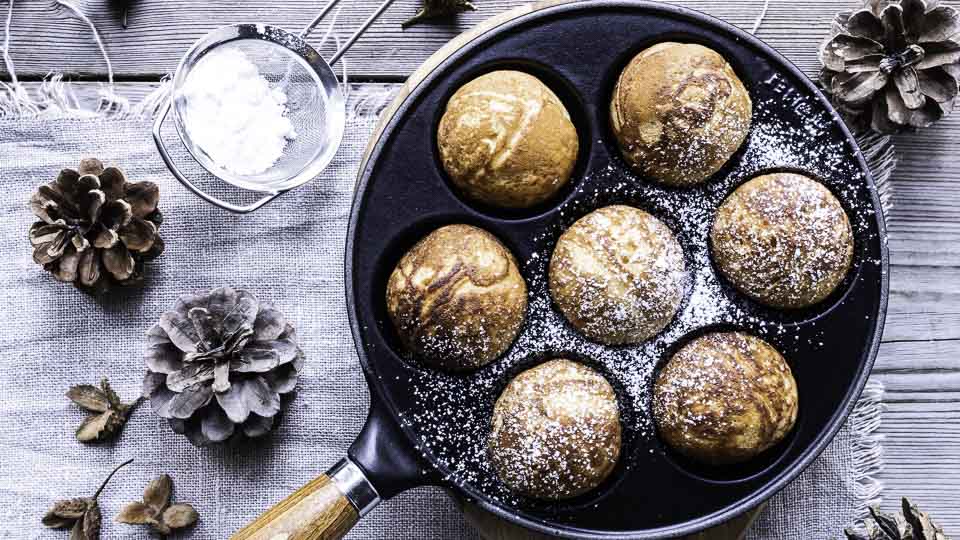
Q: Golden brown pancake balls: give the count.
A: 7